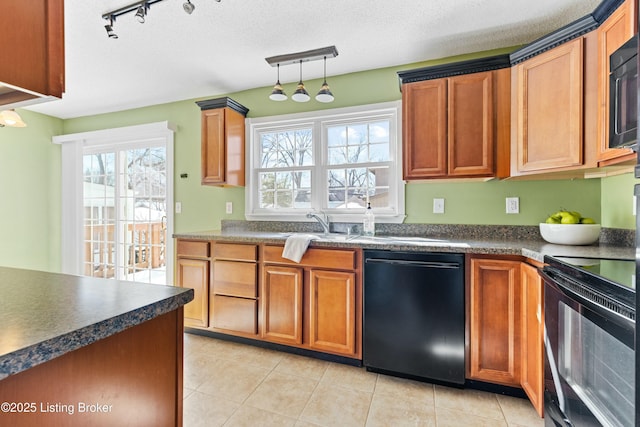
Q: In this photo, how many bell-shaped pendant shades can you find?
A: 3